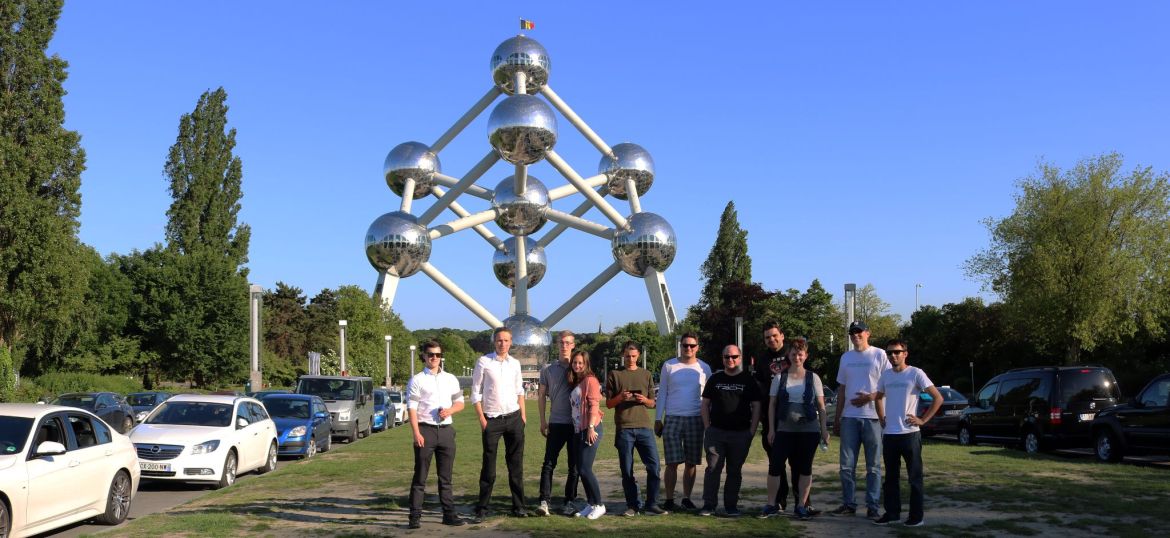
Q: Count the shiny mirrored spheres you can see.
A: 9